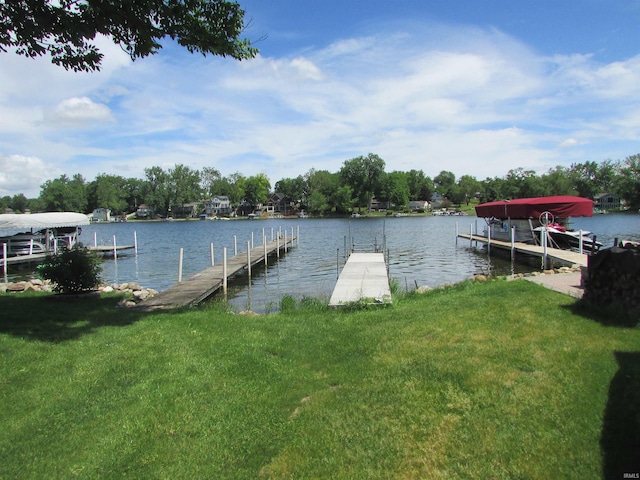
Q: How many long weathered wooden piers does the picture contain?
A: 1